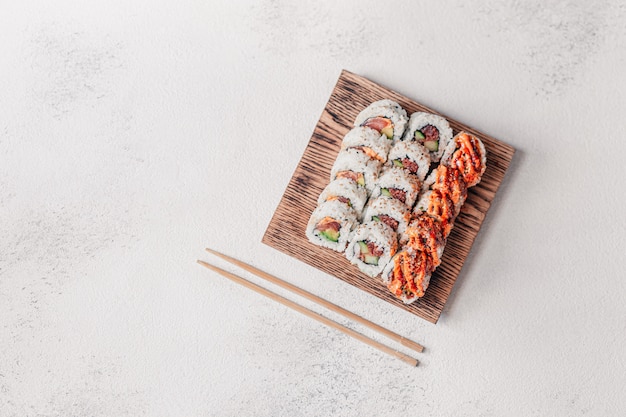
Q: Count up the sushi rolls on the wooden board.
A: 15